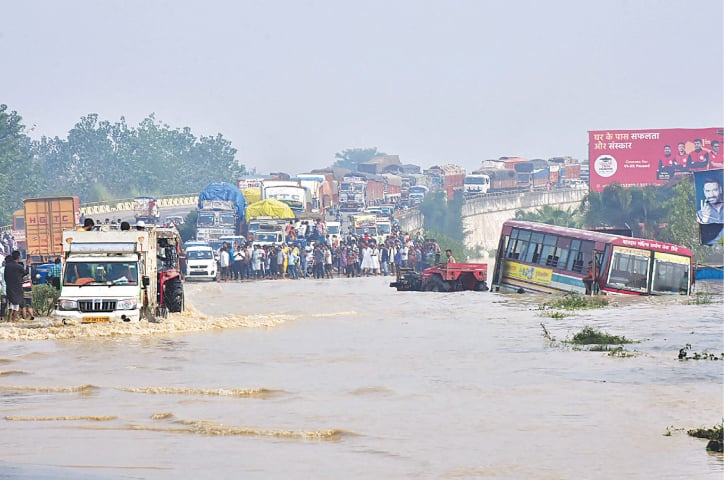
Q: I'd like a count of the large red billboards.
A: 1